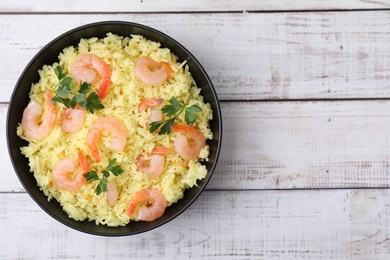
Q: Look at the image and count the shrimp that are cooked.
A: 11